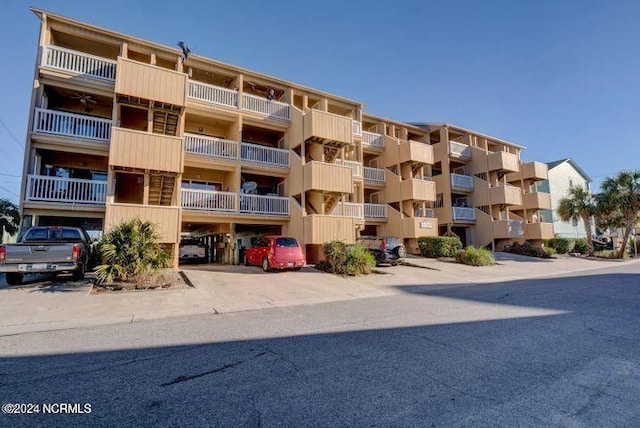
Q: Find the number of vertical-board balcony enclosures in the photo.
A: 15